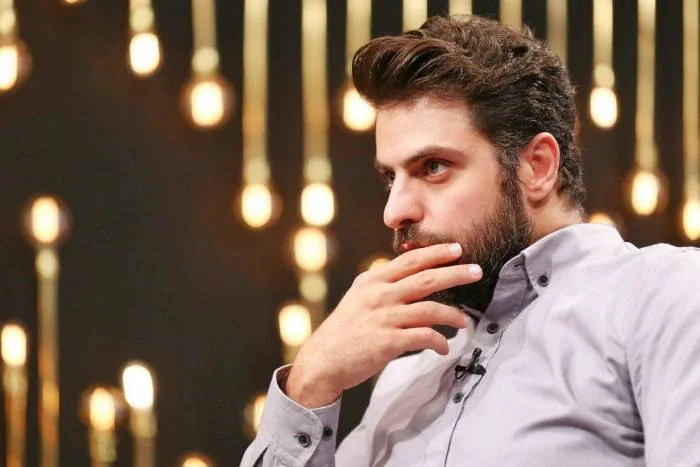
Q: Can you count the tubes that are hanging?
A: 13